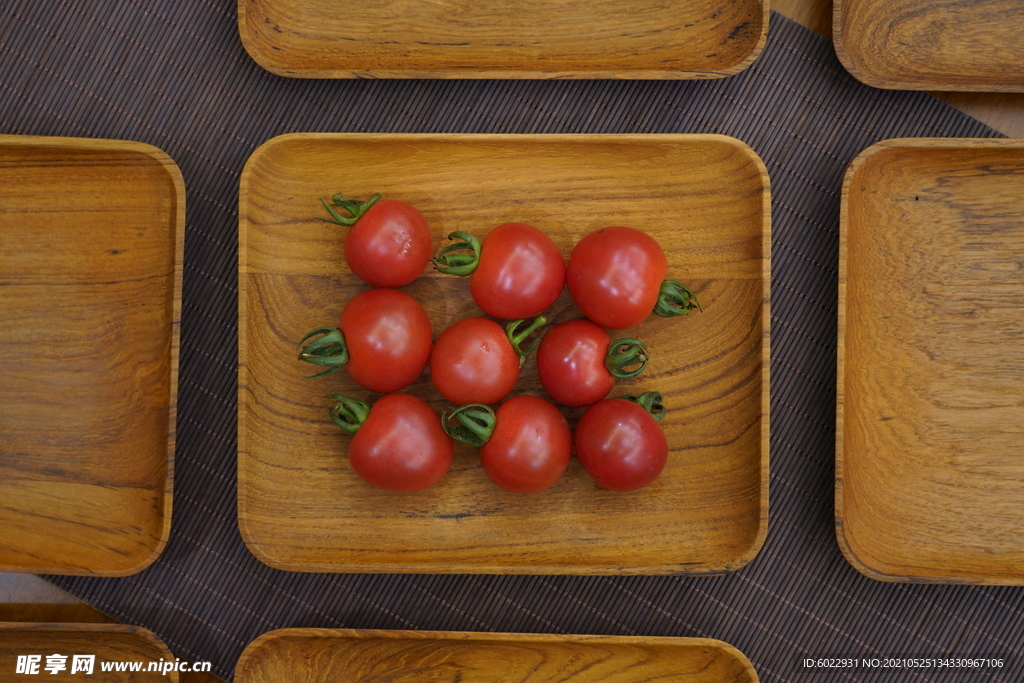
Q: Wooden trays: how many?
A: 7